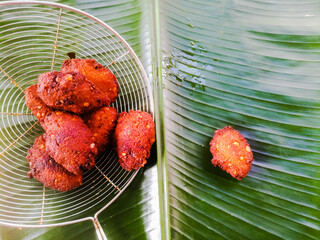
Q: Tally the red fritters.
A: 8